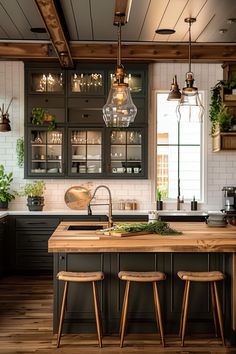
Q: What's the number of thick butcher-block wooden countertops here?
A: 1